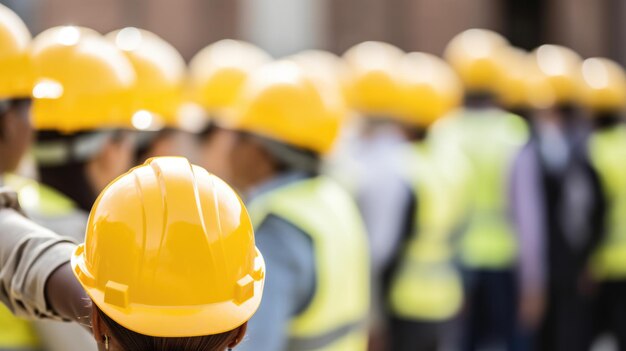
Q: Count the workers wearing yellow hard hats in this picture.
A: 13